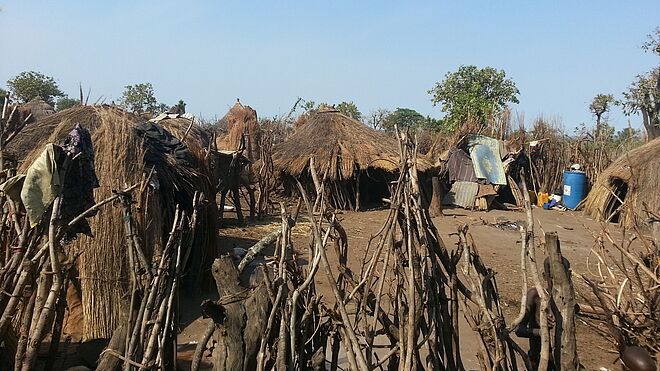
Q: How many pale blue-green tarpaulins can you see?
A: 1